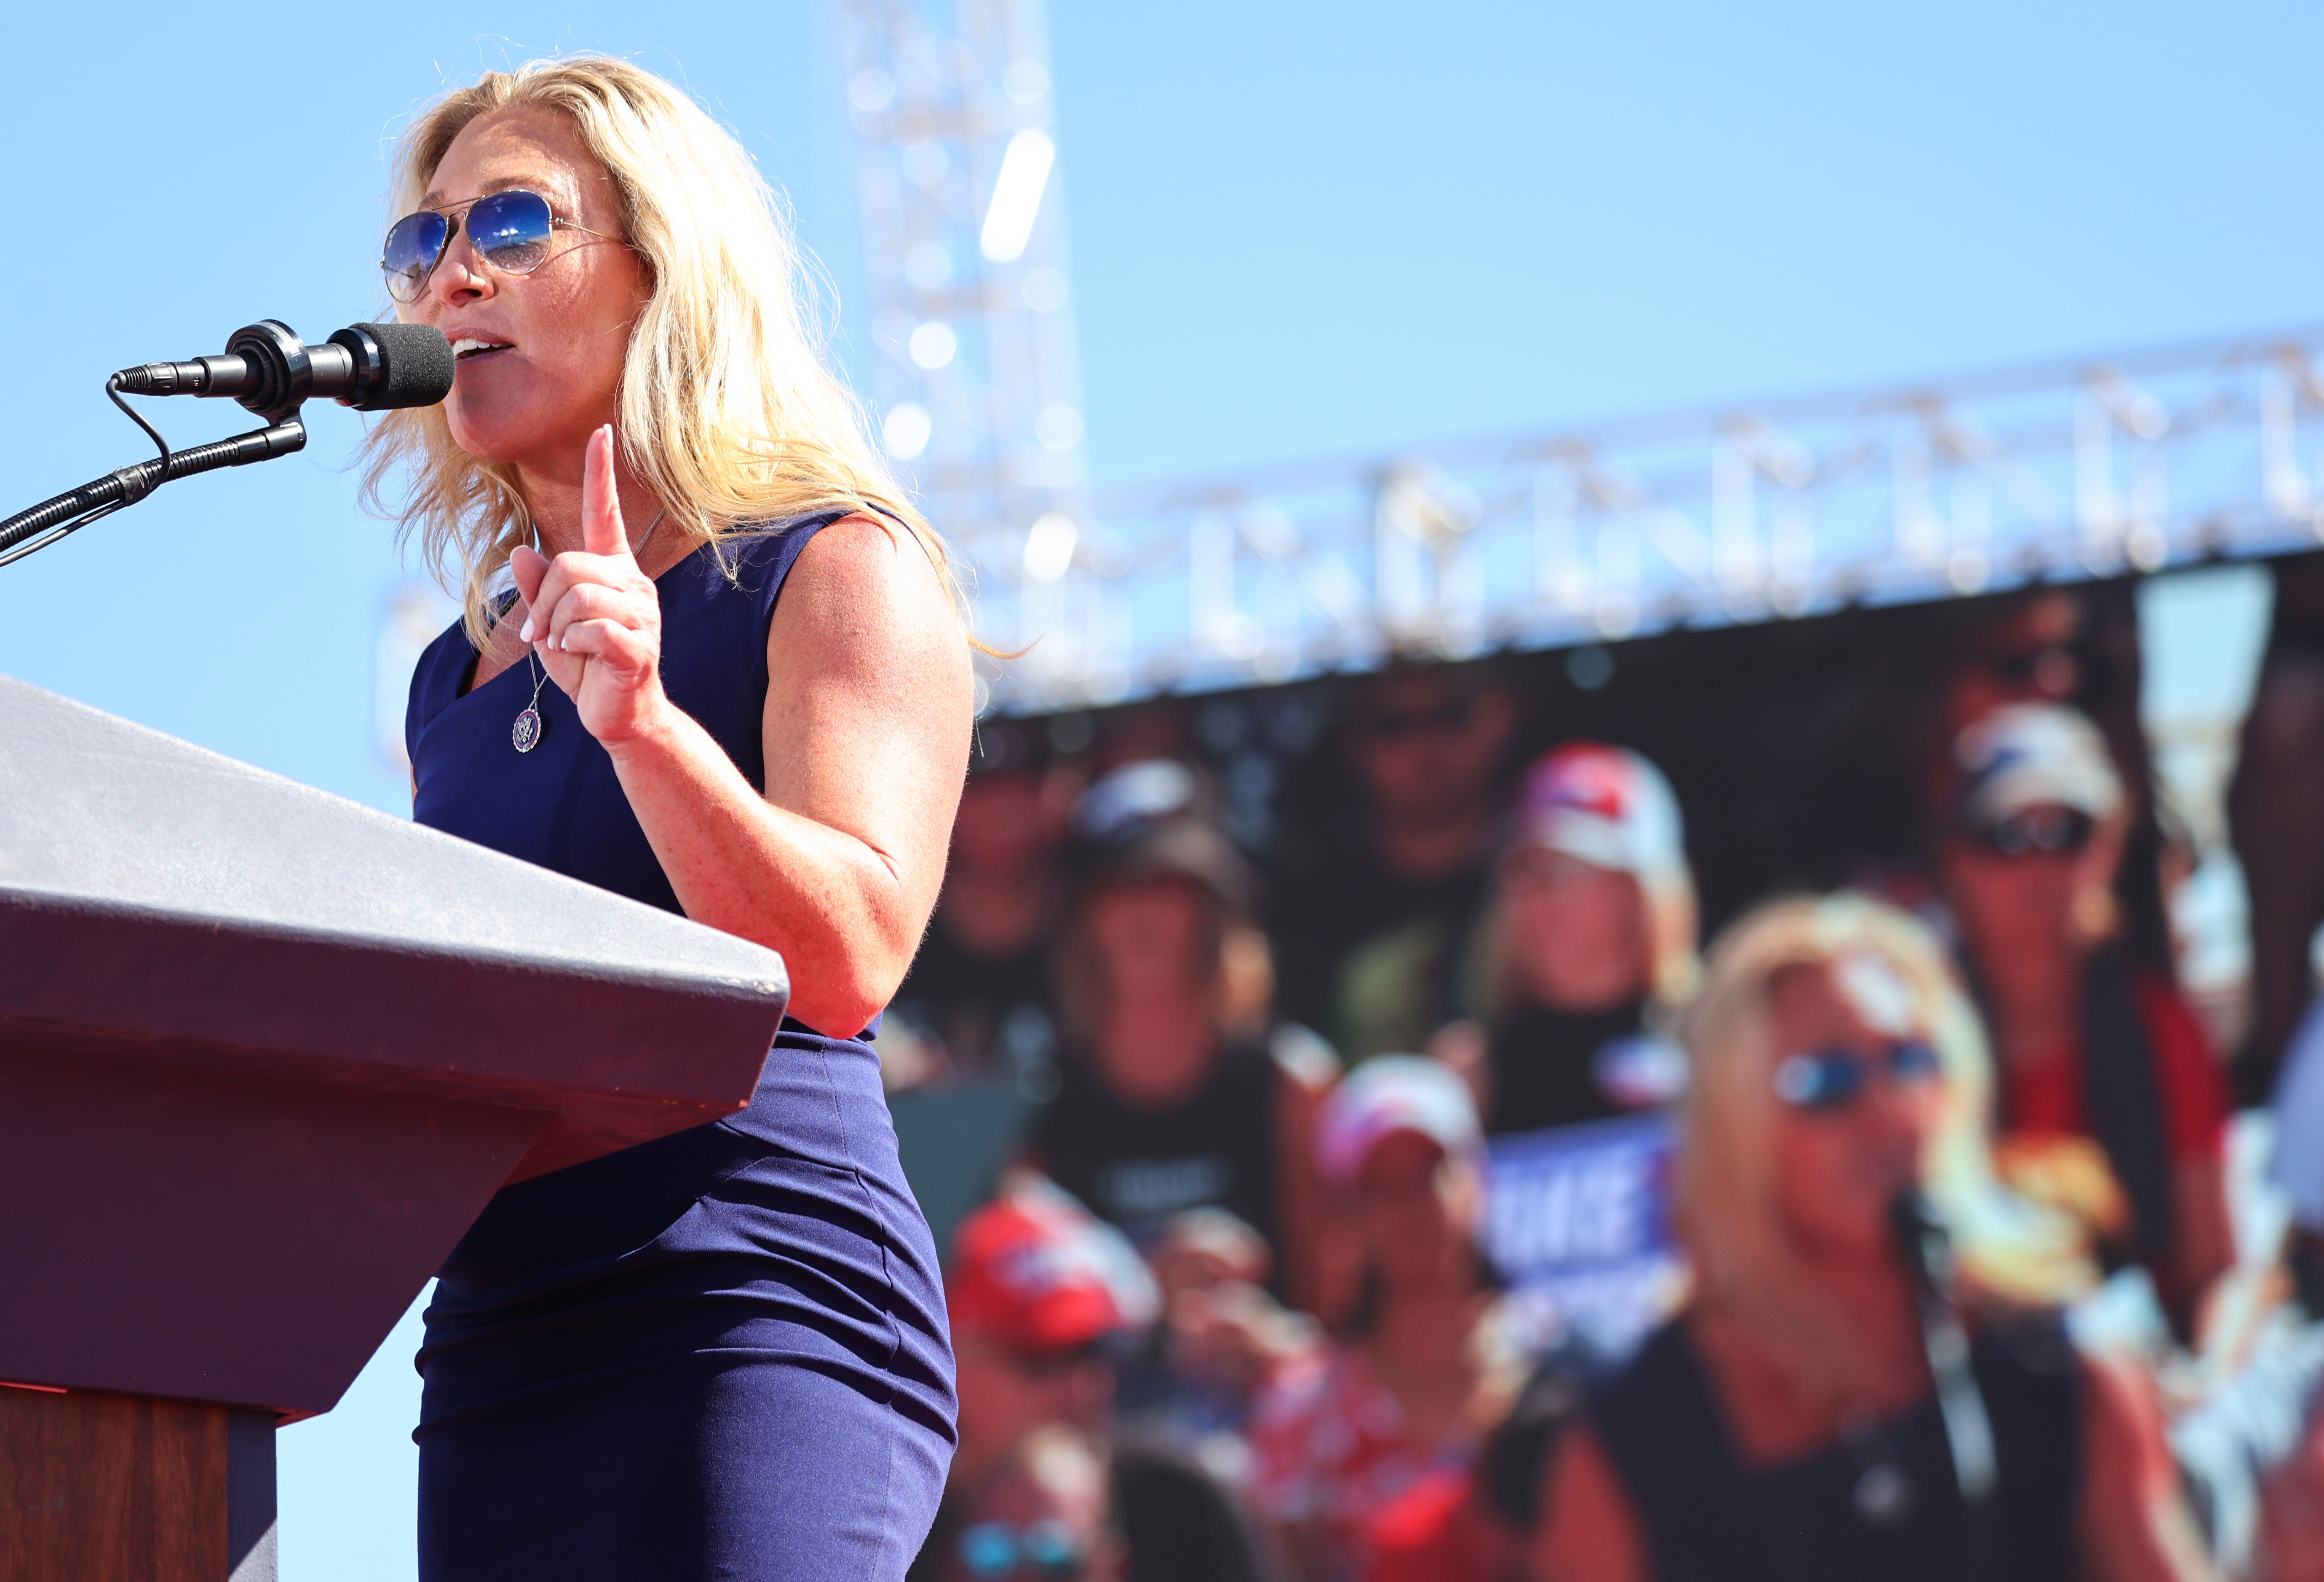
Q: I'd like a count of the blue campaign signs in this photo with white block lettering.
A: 1